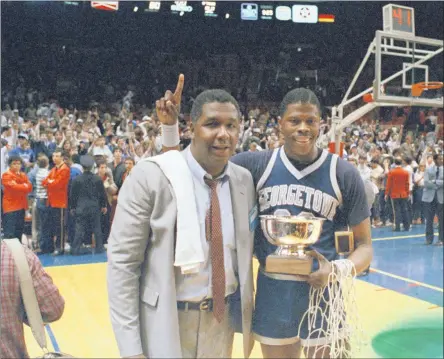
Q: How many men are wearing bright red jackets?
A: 3